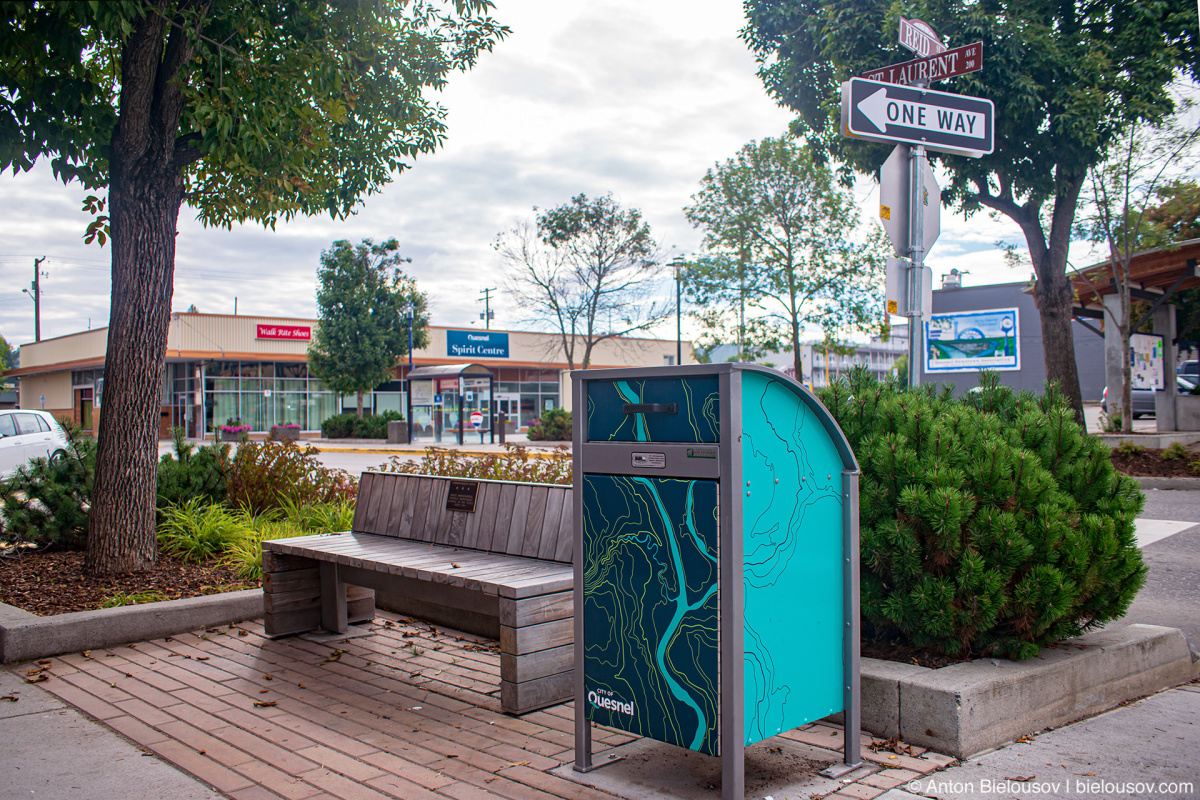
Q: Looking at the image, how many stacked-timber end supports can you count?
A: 2